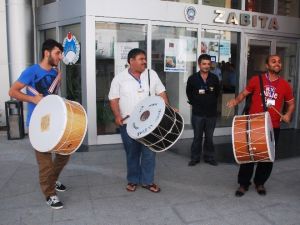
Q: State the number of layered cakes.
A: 0